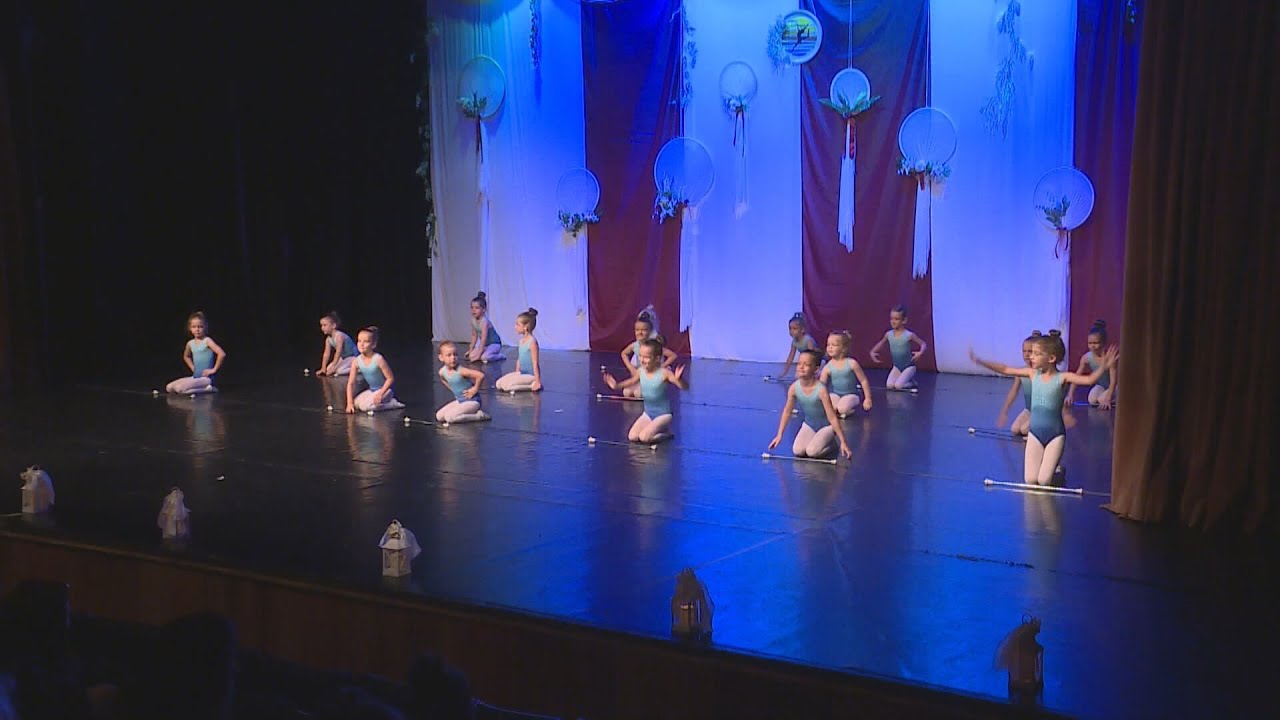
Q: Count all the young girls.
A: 15